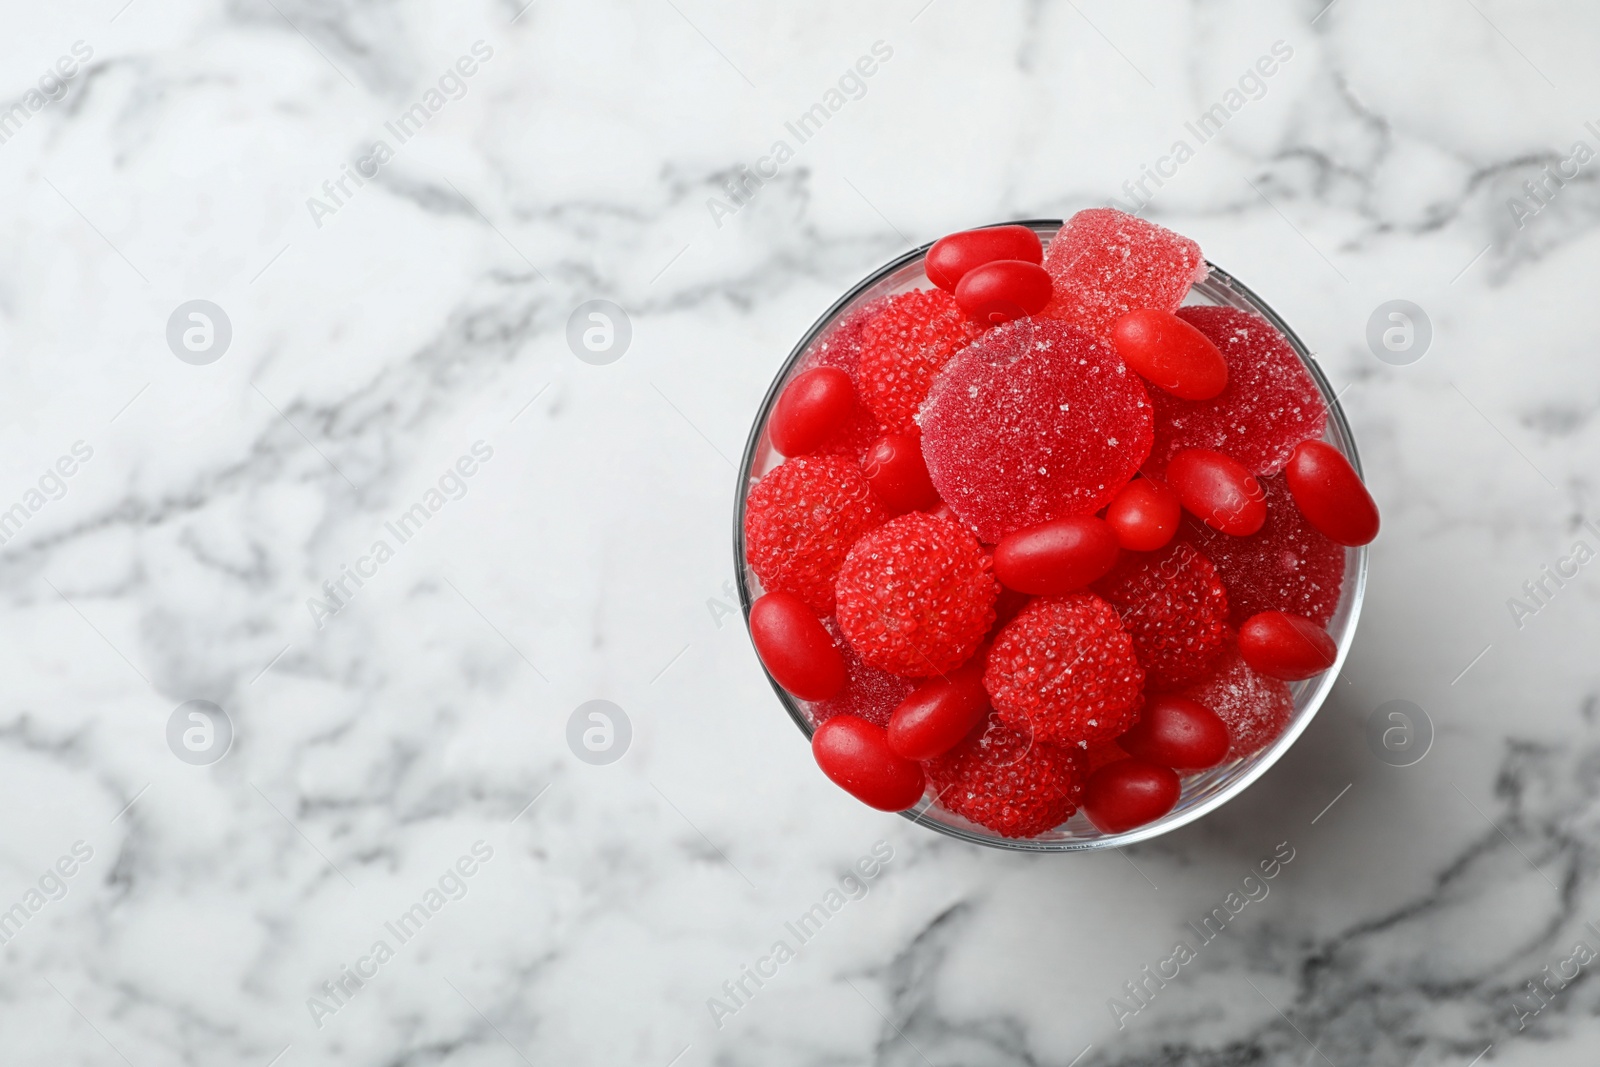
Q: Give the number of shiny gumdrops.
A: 15